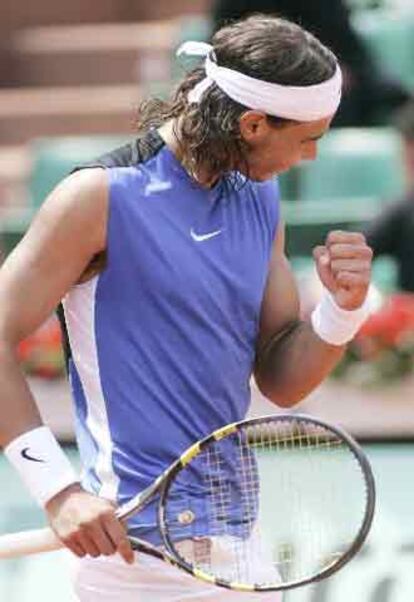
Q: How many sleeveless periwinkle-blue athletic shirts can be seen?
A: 1